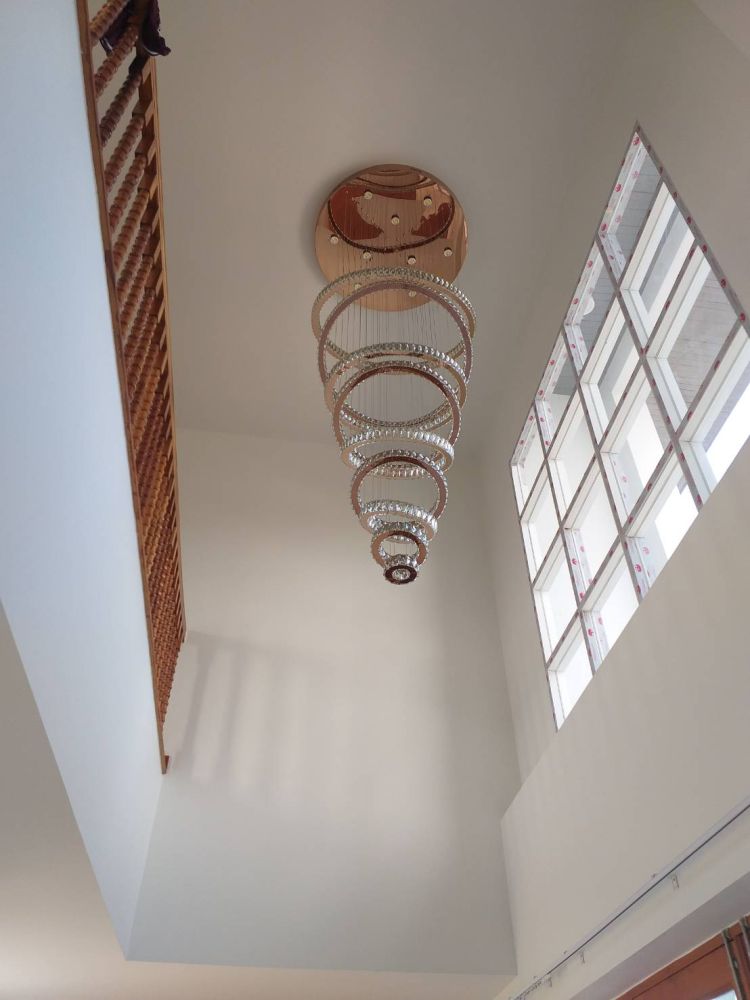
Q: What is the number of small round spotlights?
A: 9